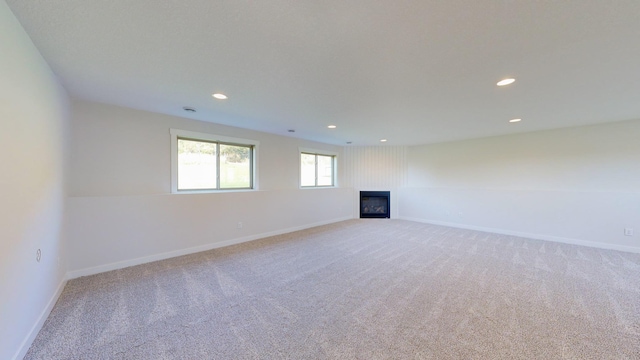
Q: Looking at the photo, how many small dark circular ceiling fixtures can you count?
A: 3